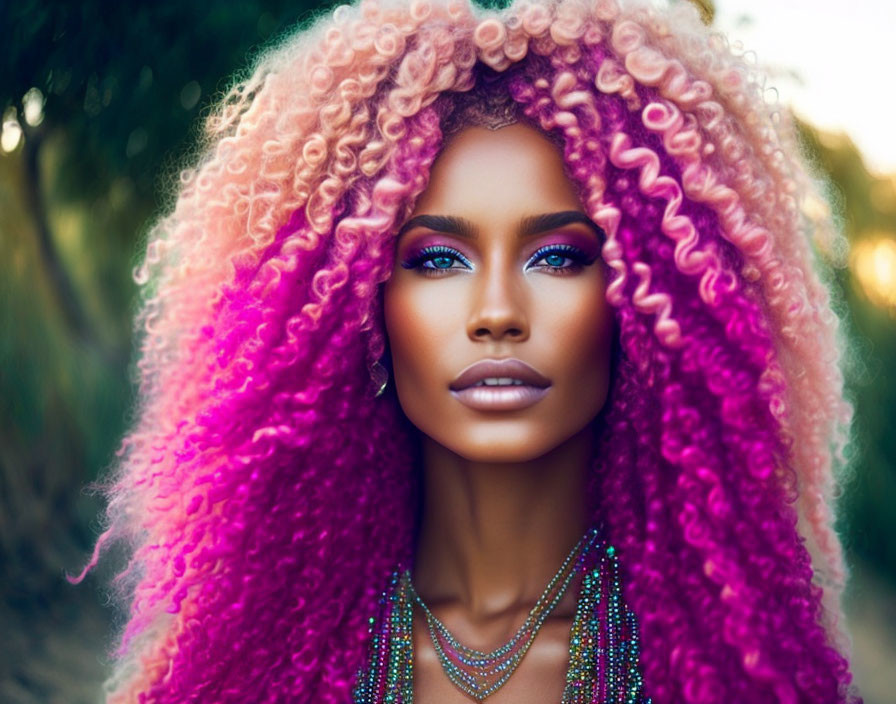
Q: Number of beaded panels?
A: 2